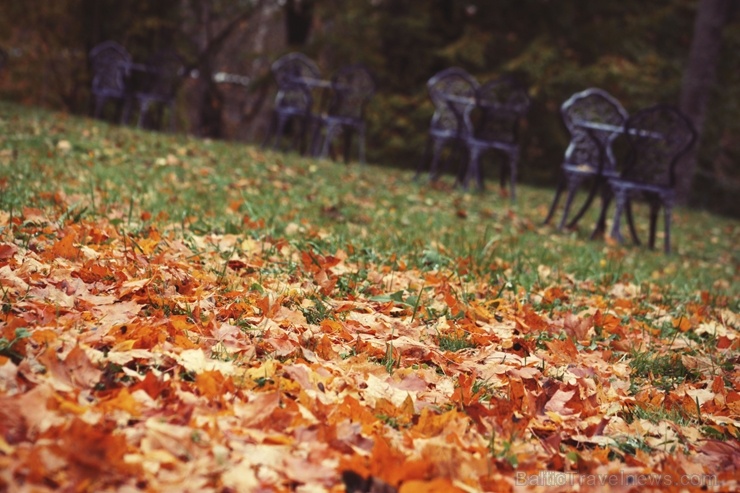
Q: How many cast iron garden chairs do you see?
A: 8